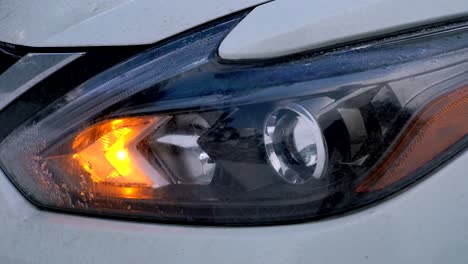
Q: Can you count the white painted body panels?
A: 3